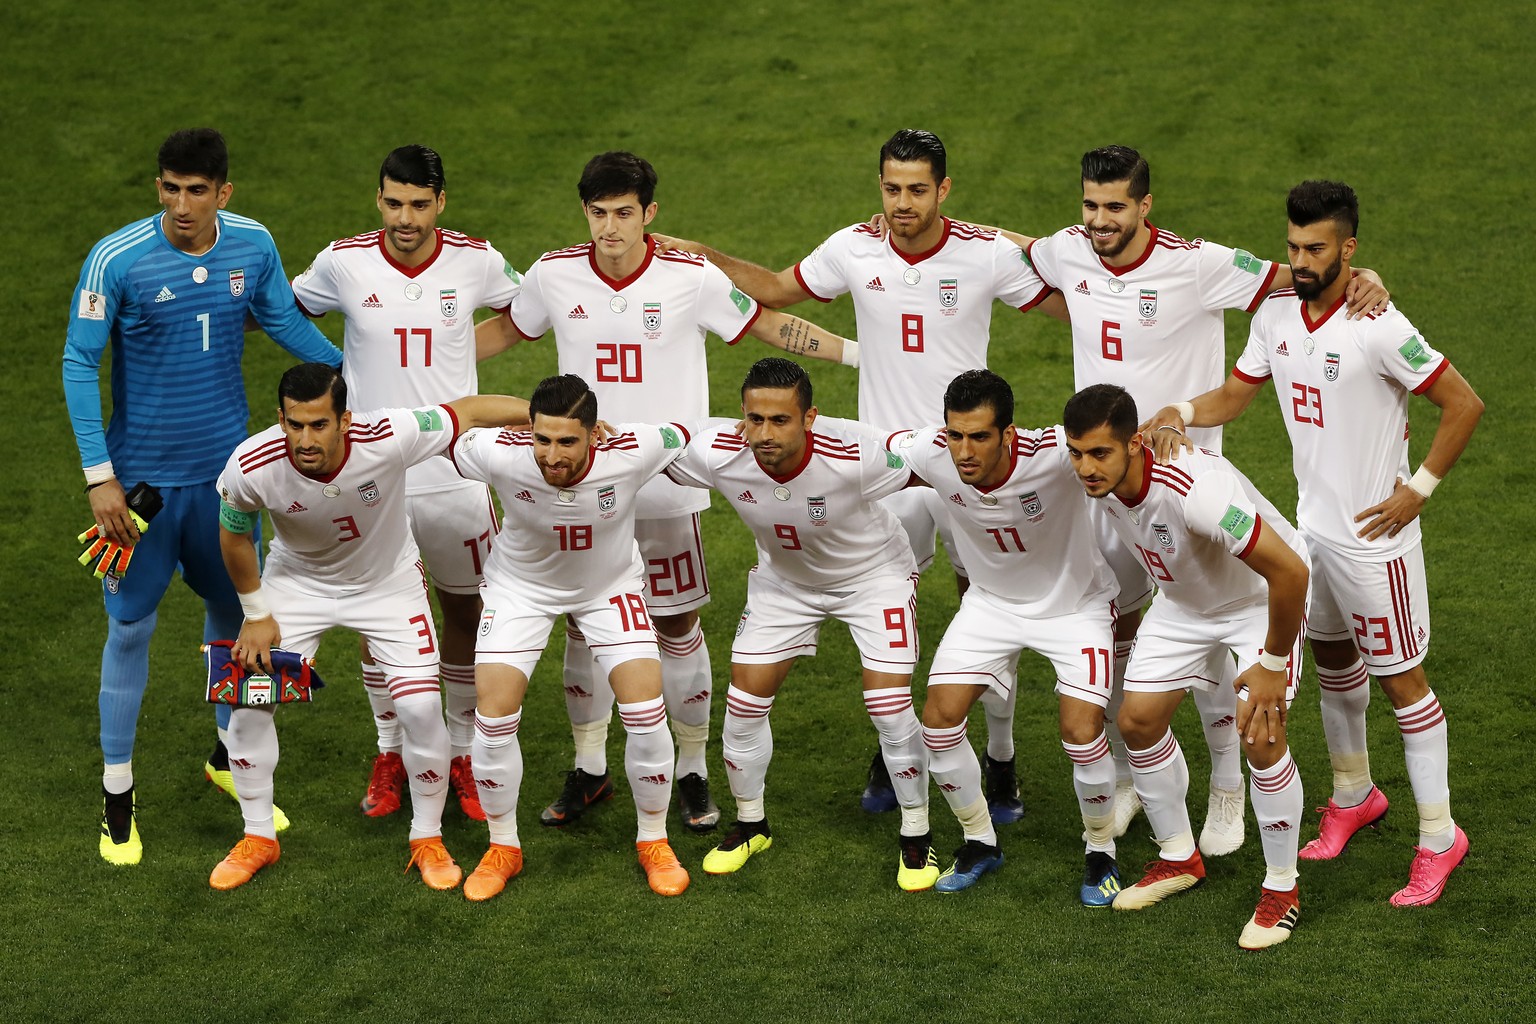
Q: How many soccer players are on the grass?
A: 11